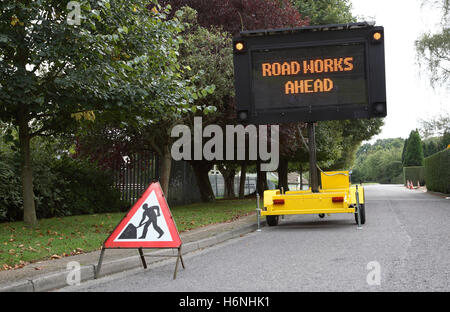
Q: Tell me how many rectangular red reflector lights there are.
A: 2